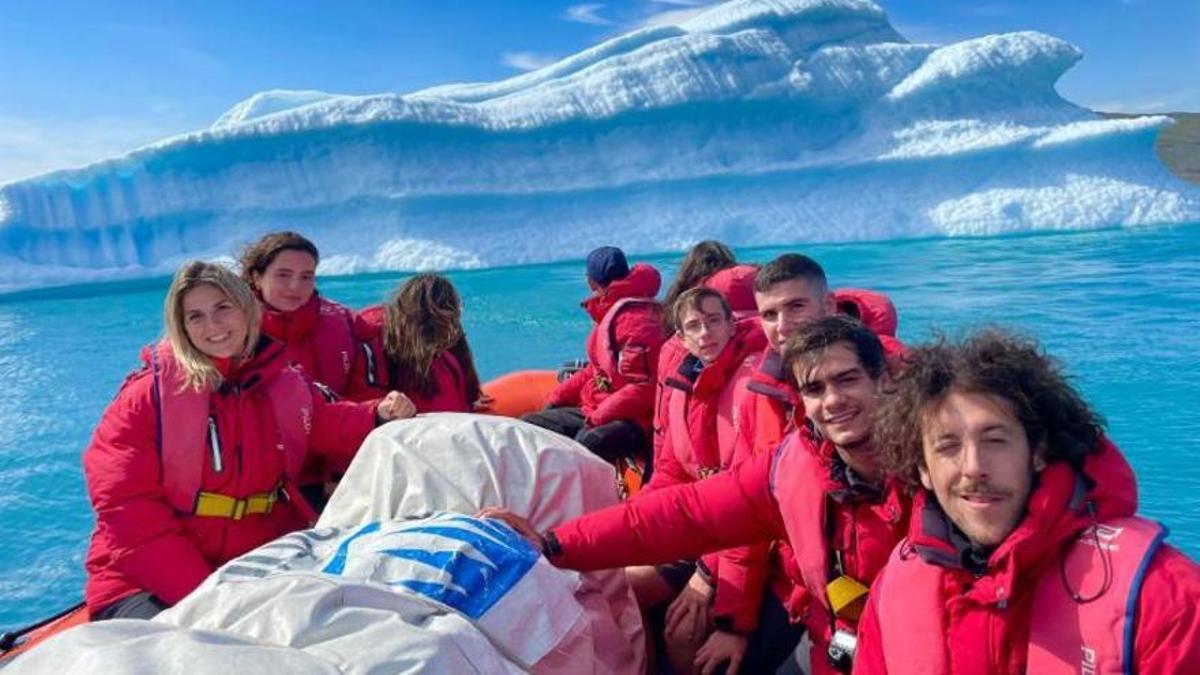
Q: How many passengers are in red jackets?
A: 9